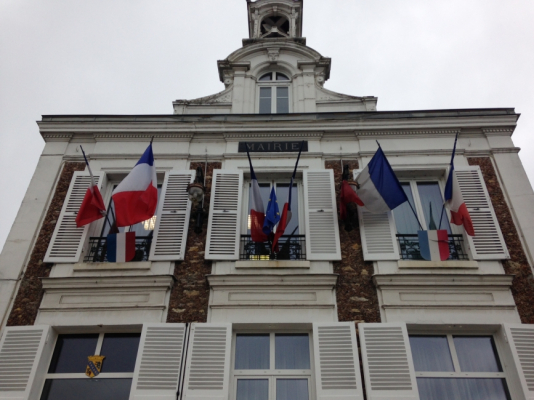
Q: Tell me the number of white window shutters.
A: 12